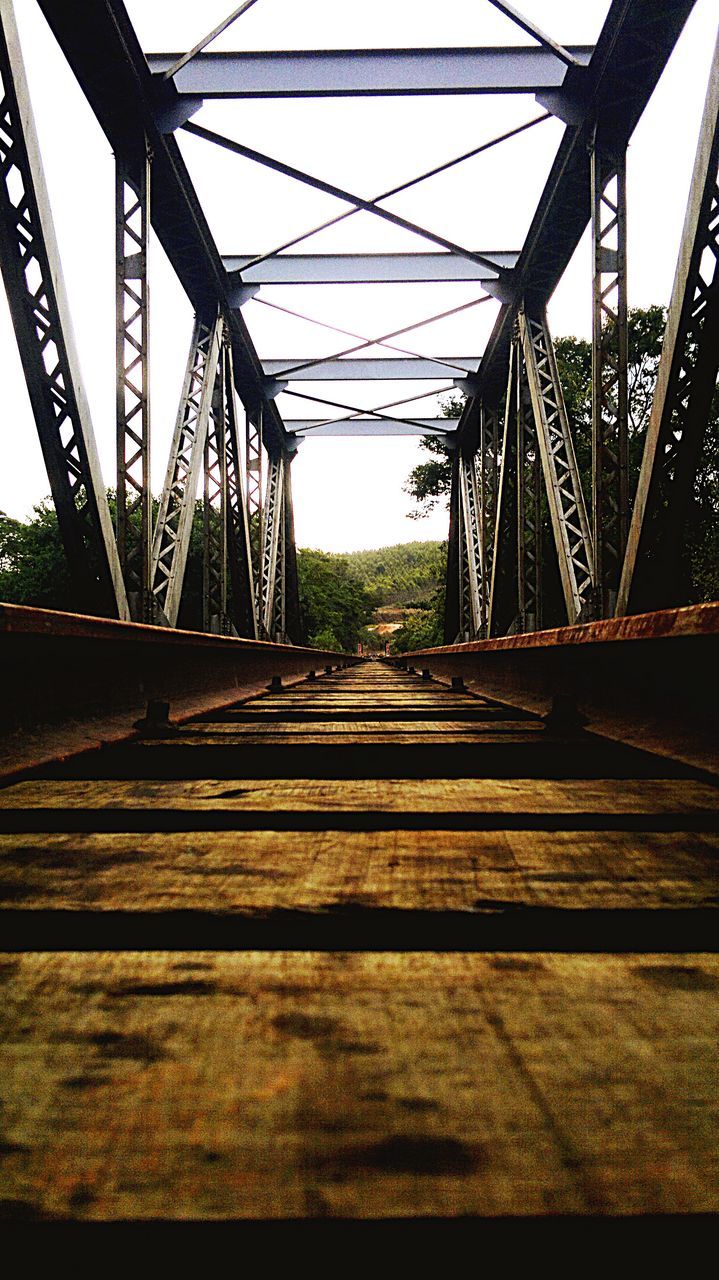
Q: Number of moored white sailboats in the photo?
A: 0